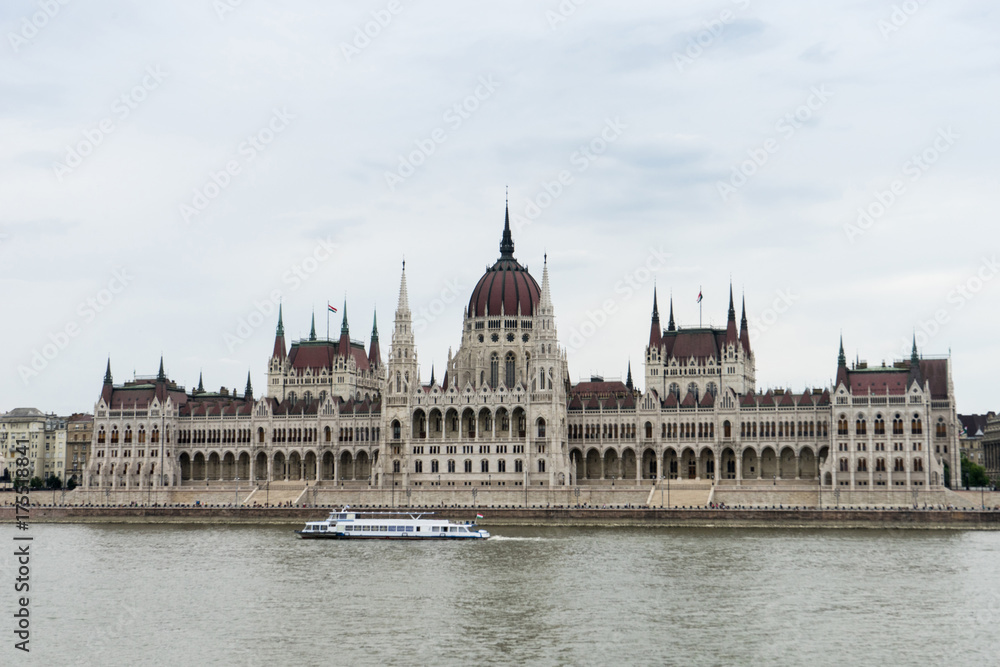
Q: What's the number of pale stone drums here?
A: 1